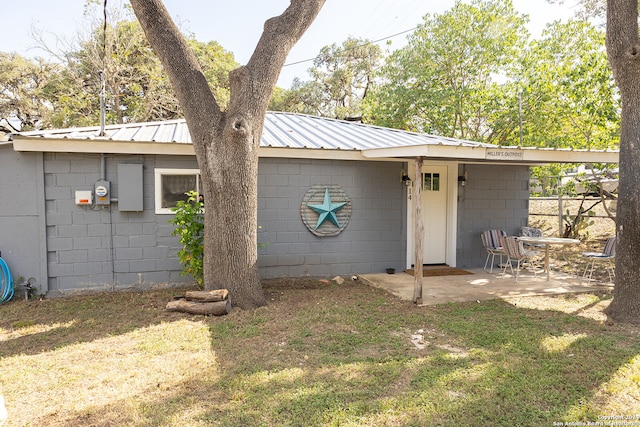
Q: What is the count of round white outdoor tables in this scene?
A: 1